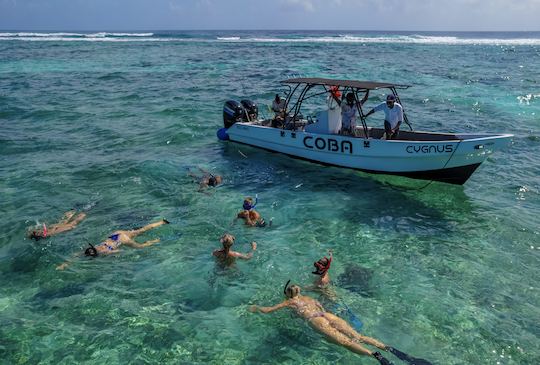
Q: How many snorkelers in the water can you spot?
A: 7